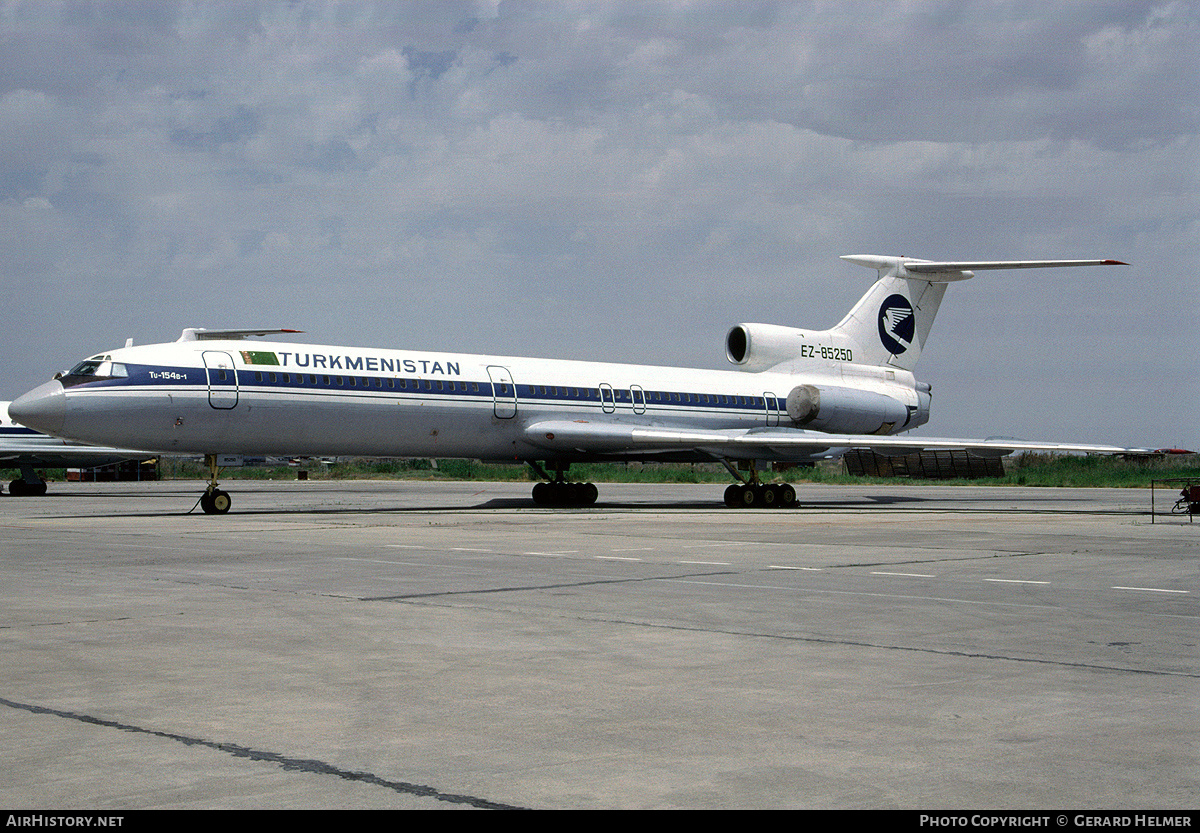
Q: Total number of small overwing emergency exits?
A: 2